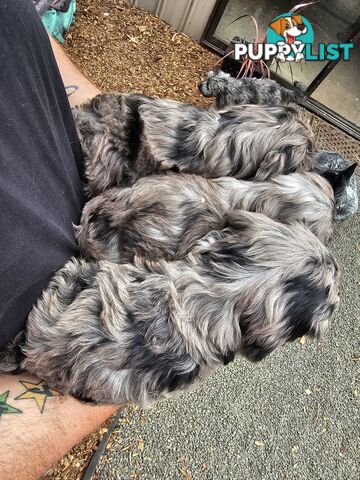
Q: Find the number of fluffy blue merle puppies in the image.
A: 3